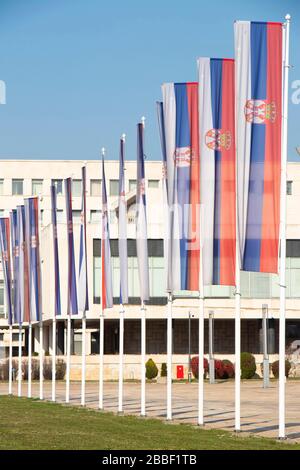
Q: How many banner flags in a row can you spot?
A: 14